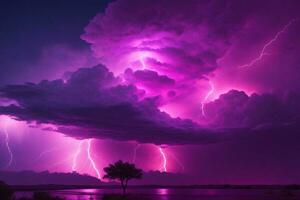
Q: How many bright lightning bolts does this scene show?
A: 7